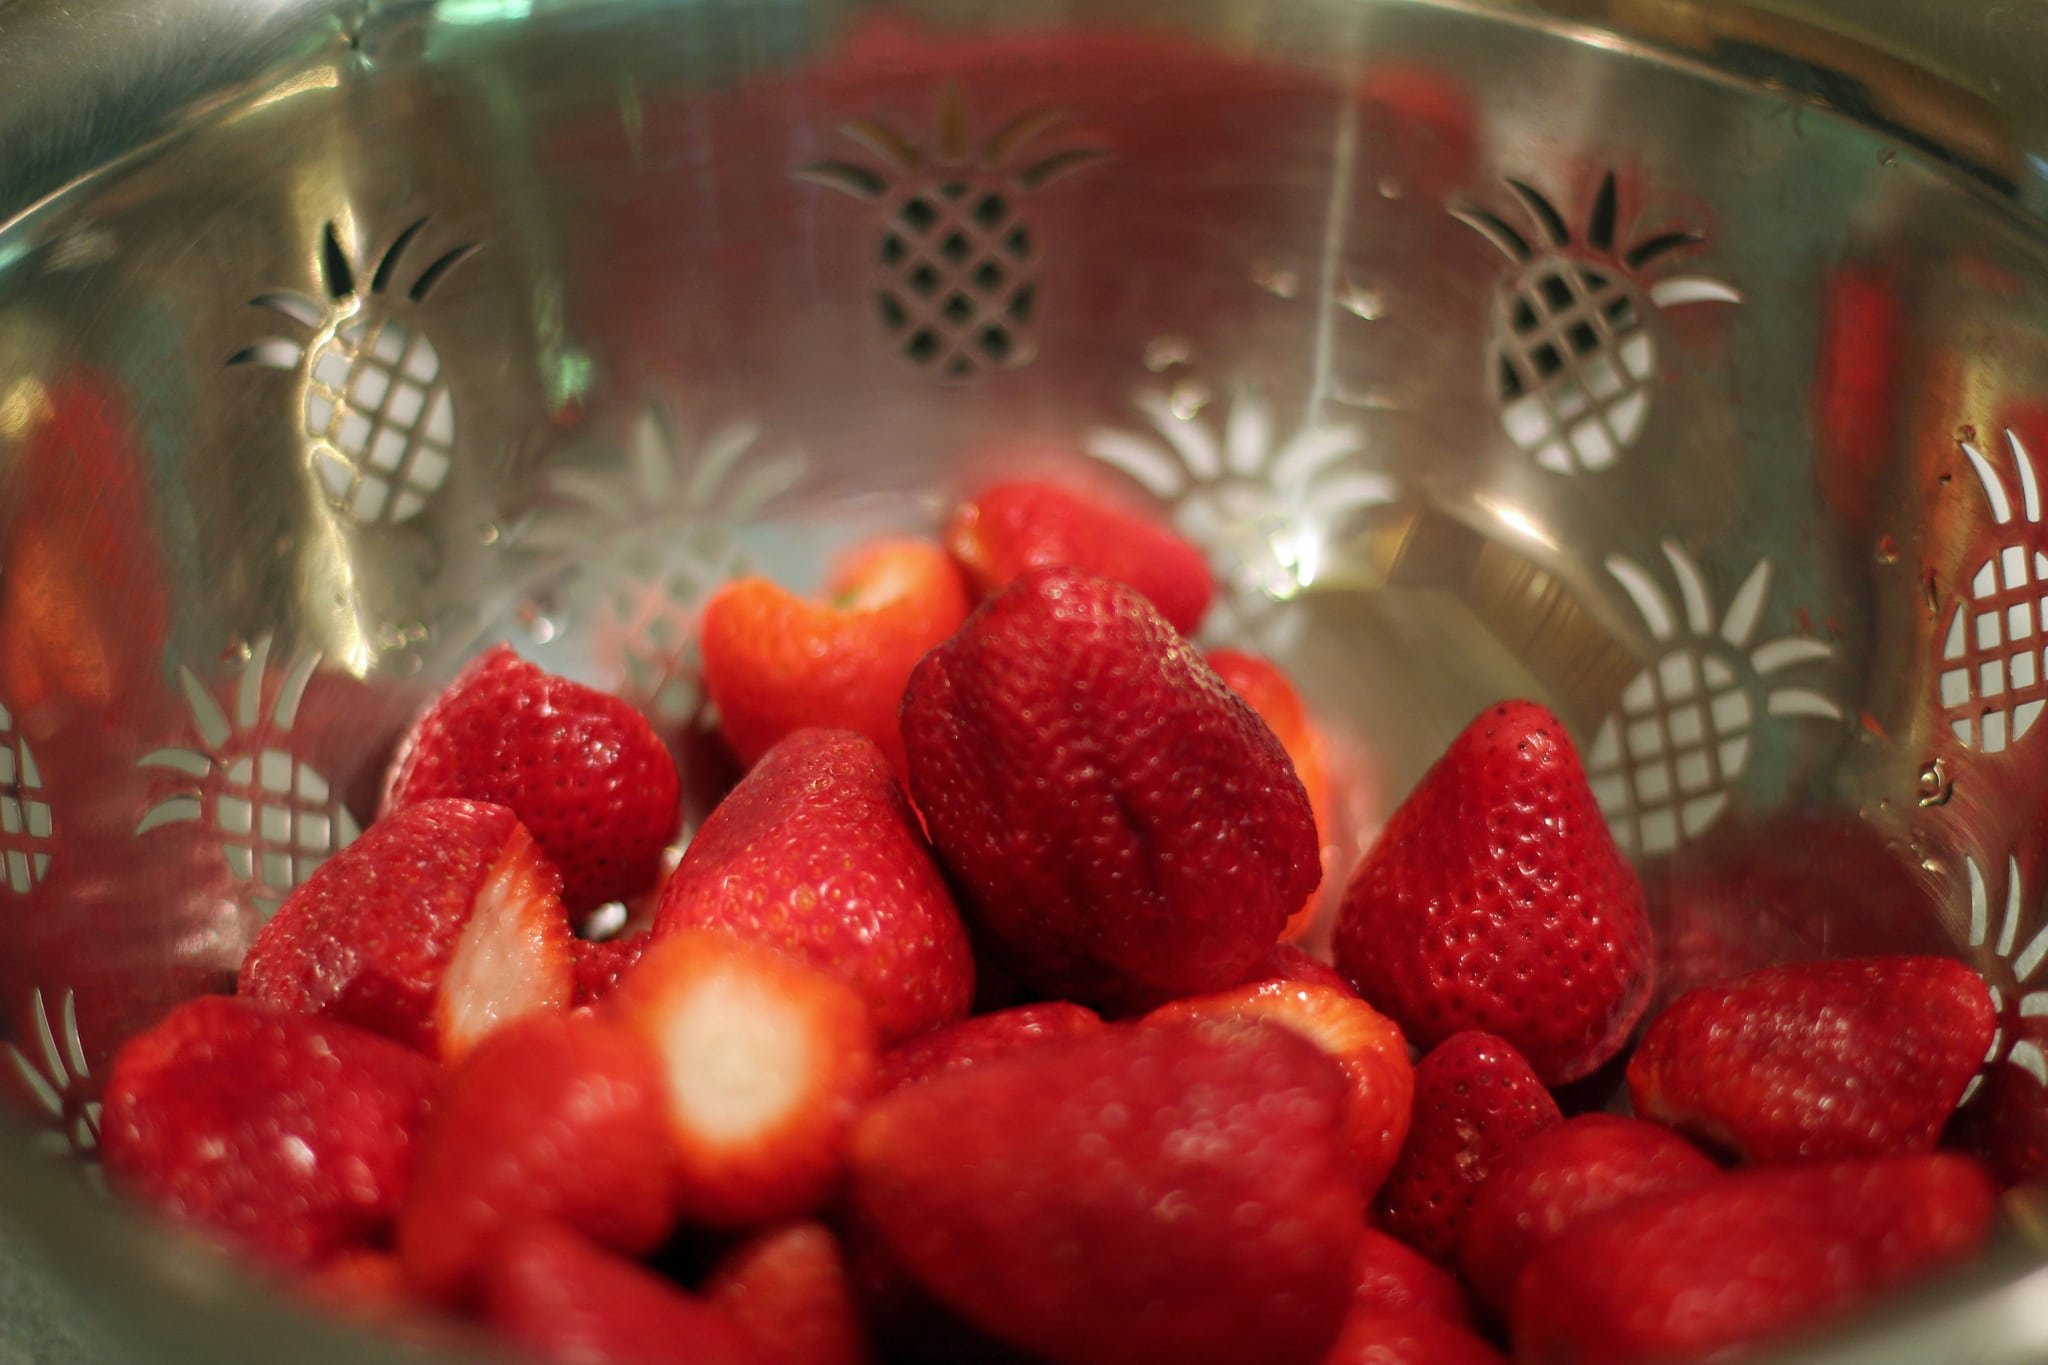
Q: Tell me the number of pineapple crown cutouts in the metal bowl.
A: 10